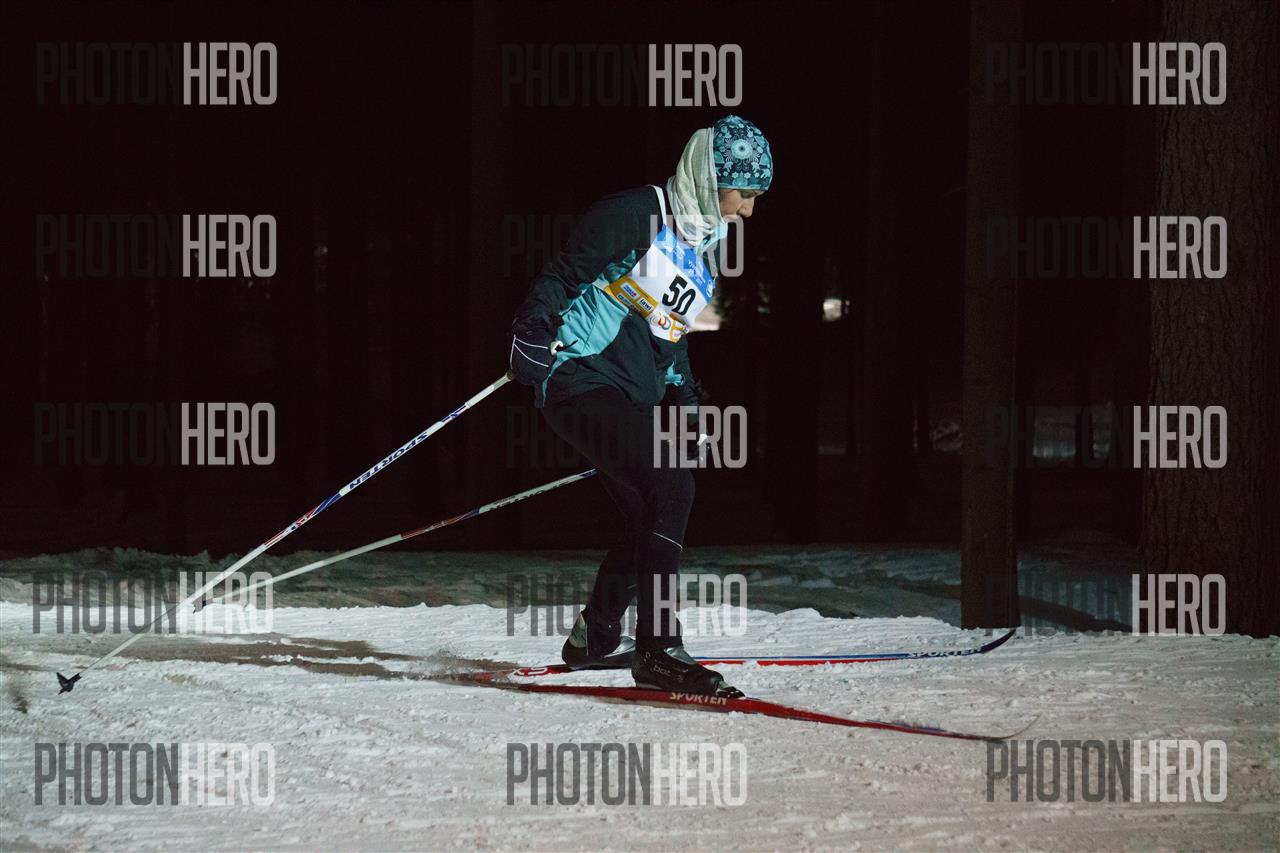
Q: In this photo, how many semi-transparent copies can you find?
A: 15